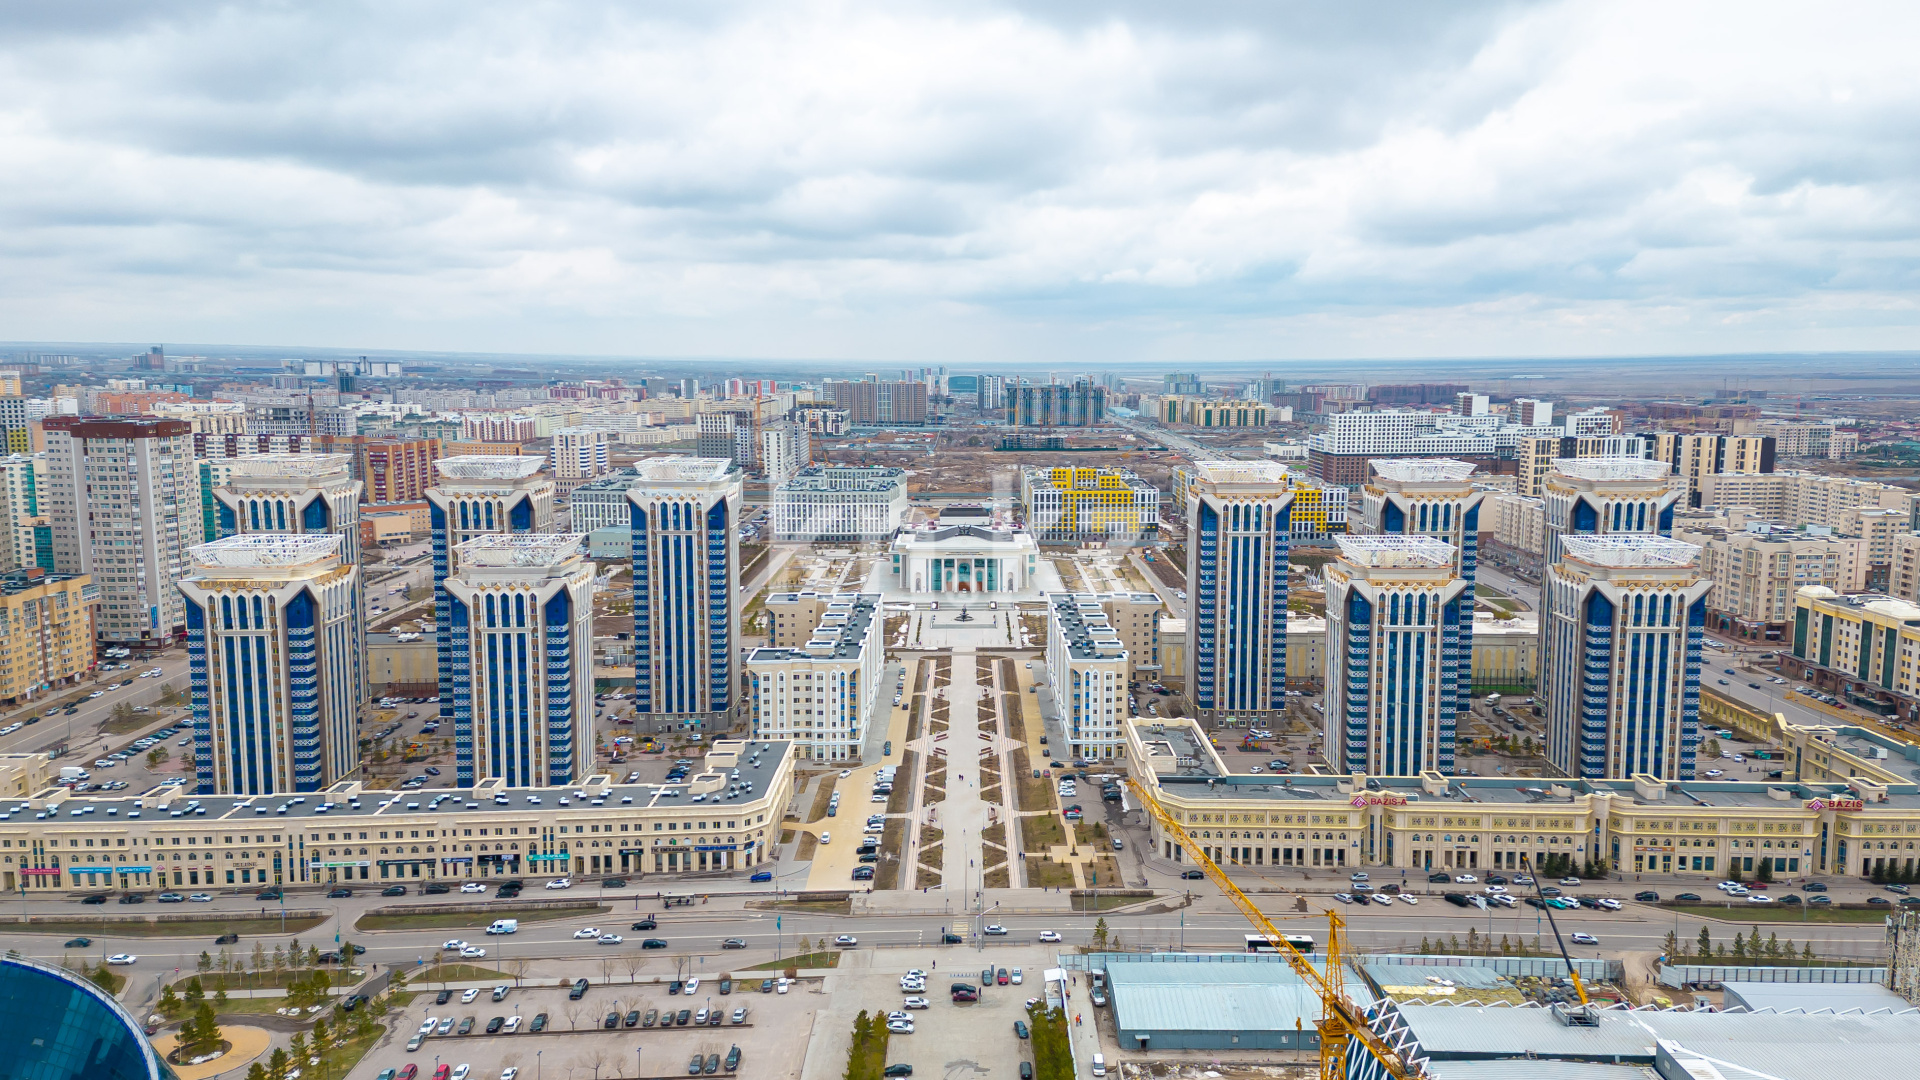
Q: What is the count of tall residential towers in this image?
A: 10